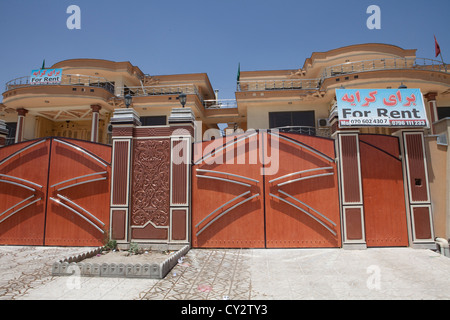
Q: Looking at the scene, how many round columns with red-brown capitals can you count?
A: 3